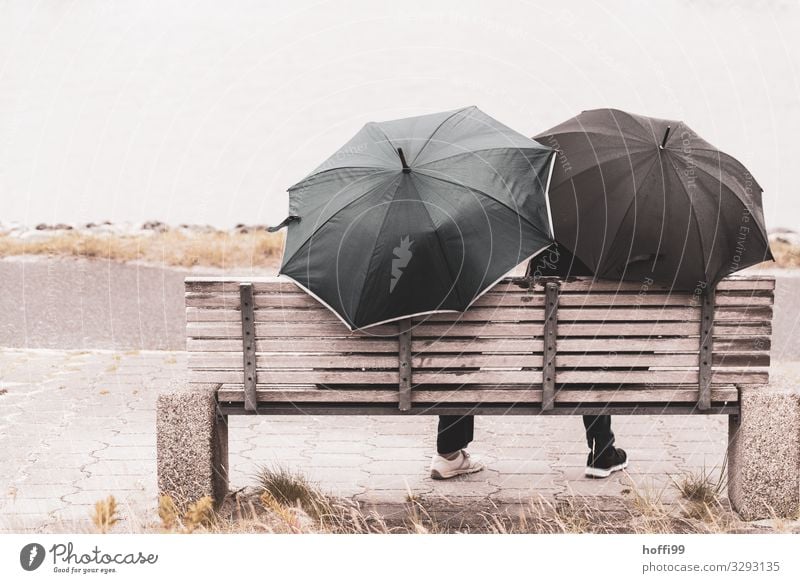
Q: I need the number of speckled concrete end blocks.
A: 2